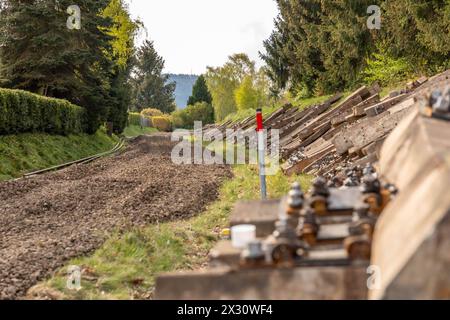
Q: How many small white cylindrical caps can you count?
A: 1